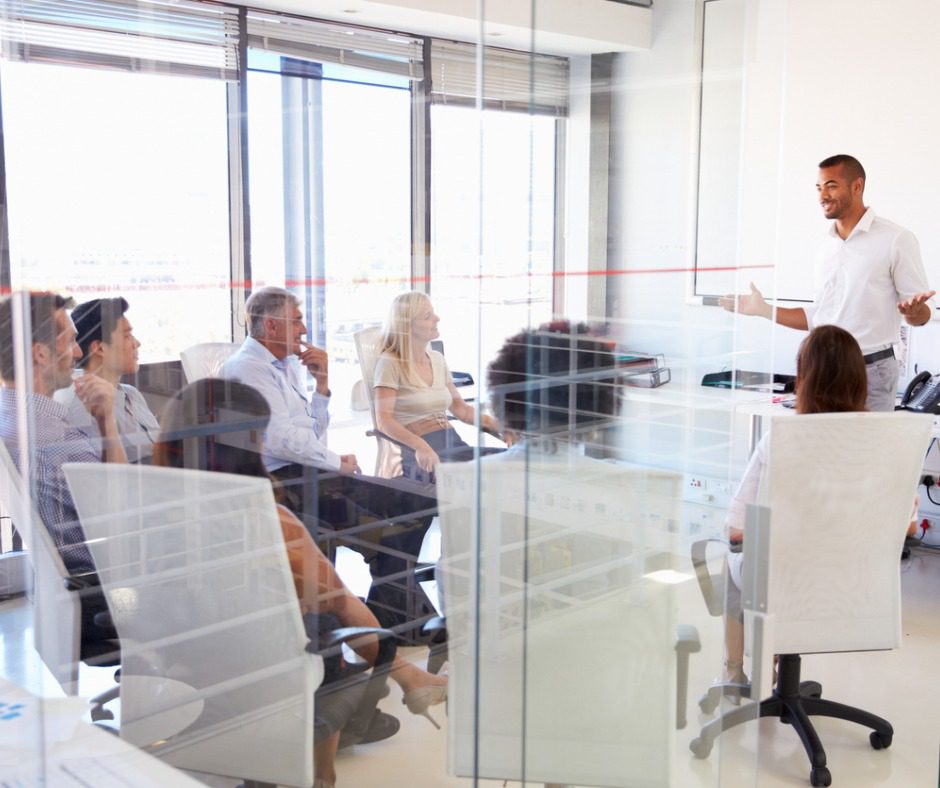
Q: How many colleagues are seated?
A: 7